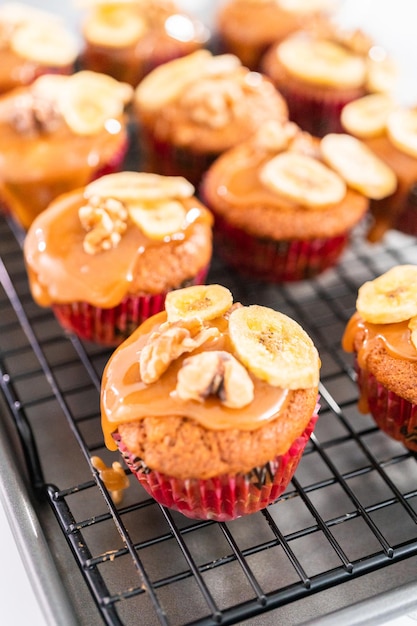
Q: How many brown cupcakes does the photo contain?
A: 11